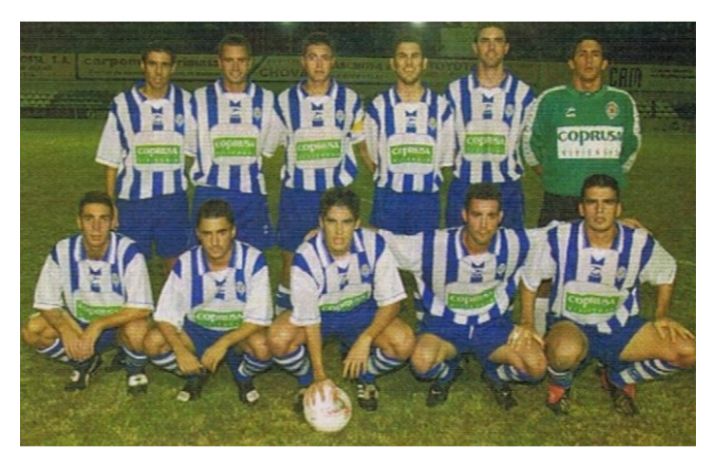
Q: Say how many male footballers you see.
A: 11